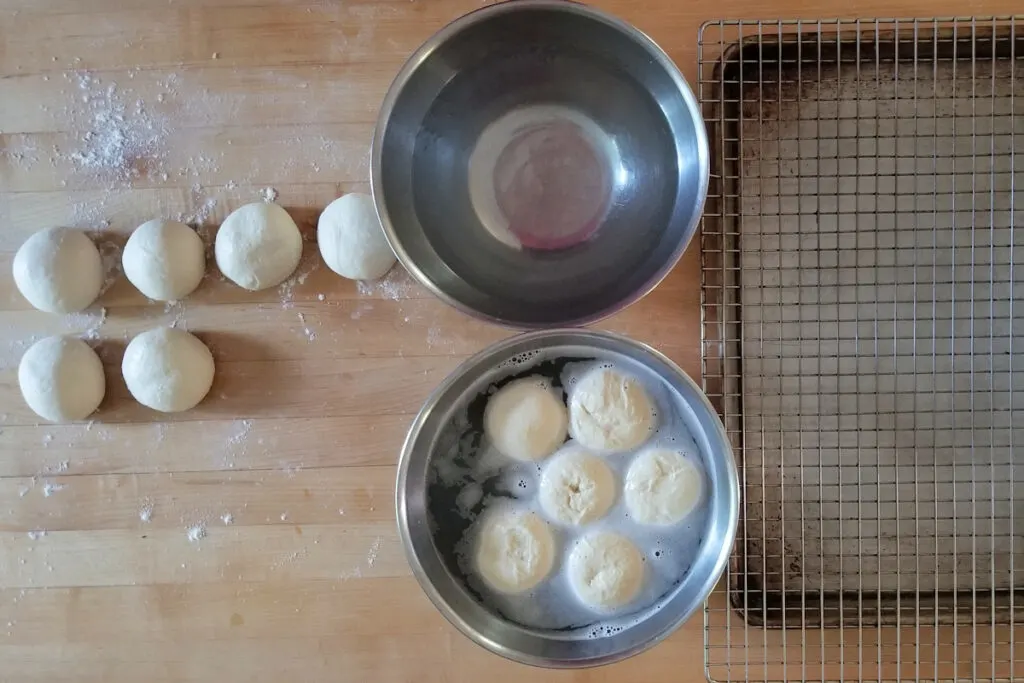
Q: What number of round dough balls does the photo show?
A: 12